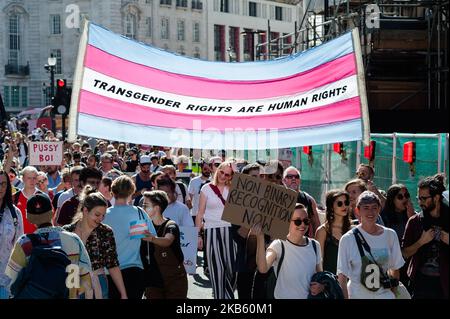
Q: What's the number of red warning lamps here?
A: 4